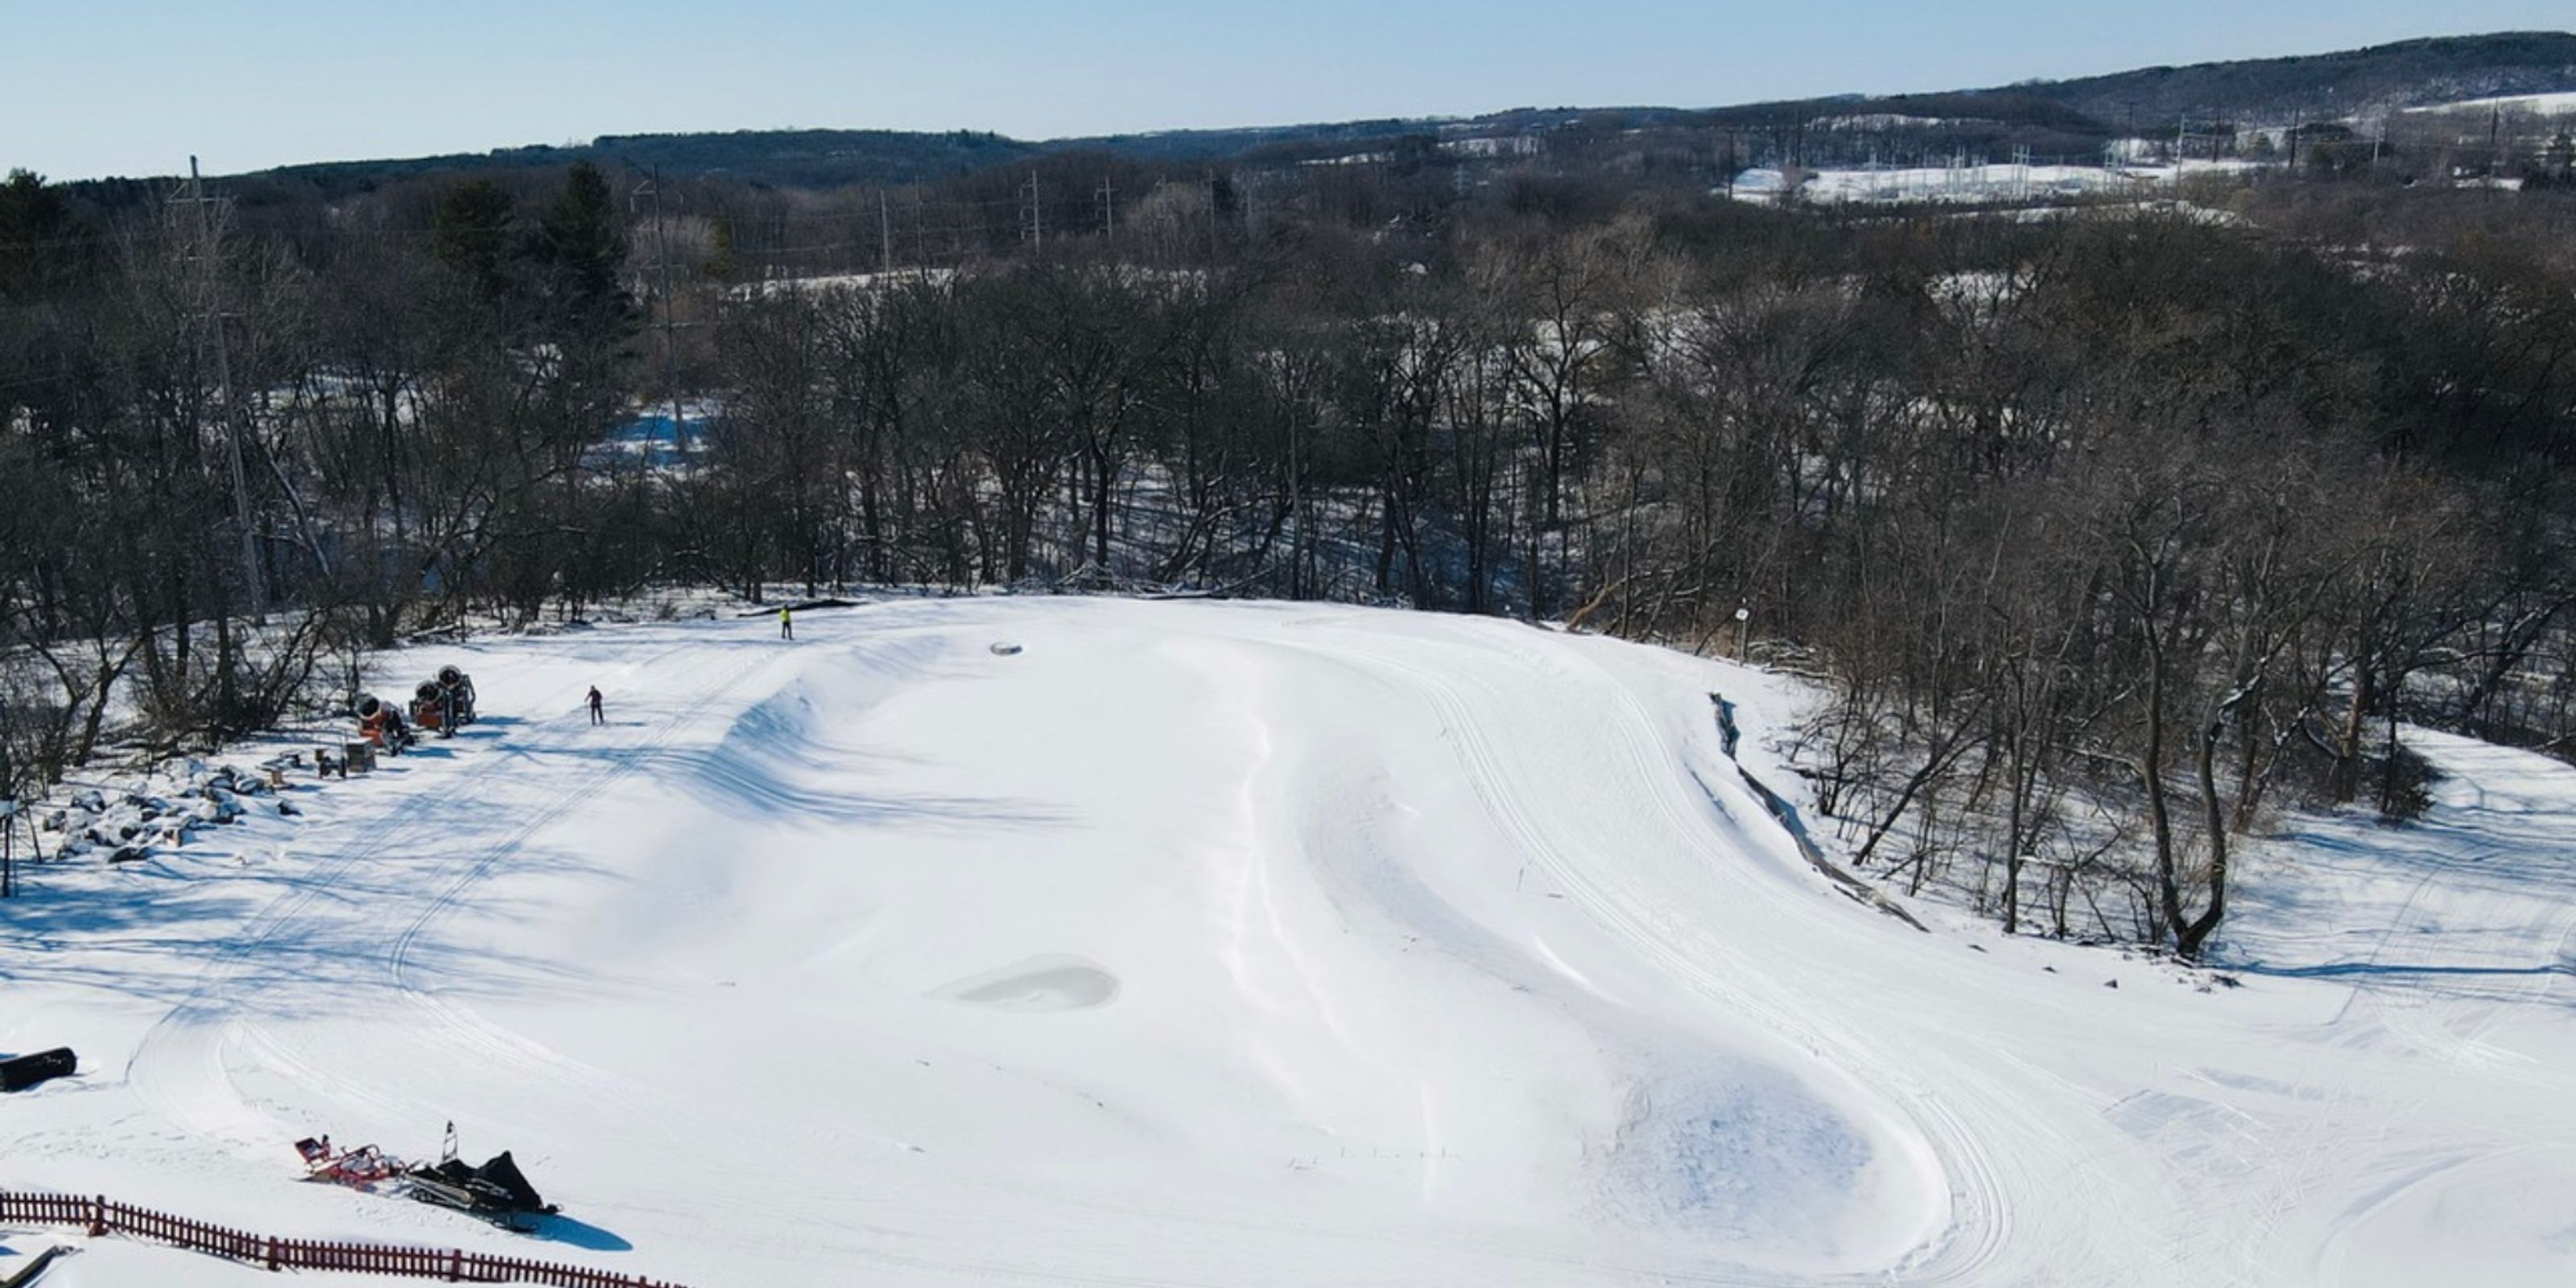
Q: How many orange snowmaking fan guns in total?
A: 3